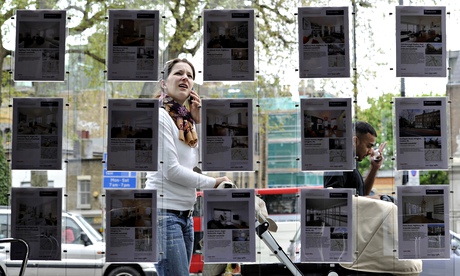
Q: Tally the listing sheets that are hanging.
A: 15